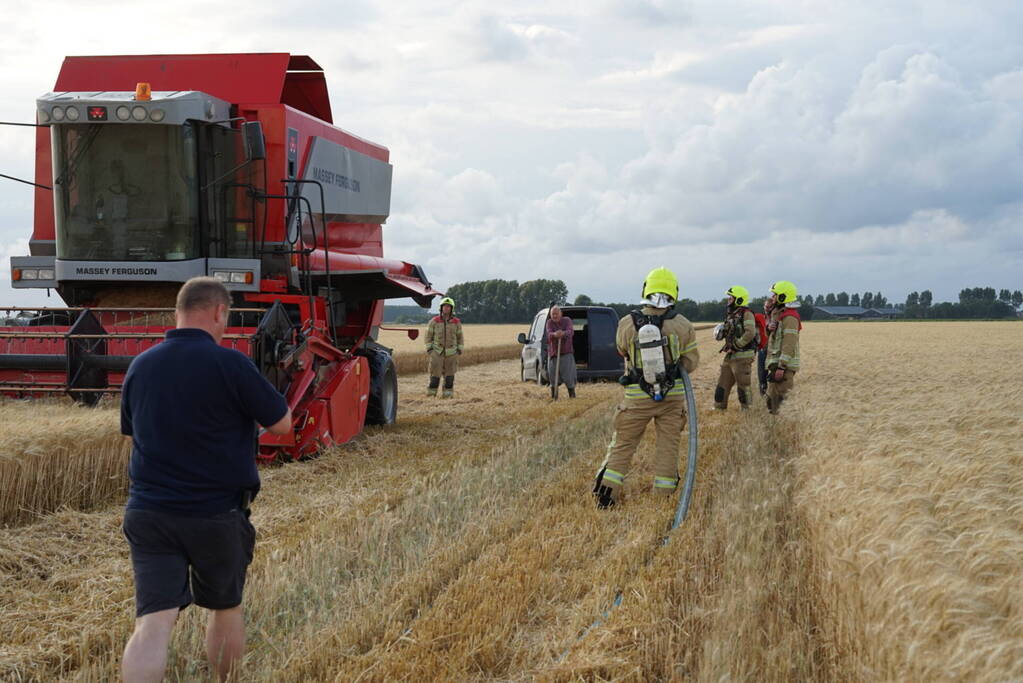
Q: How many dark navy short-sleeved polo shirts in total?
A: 1